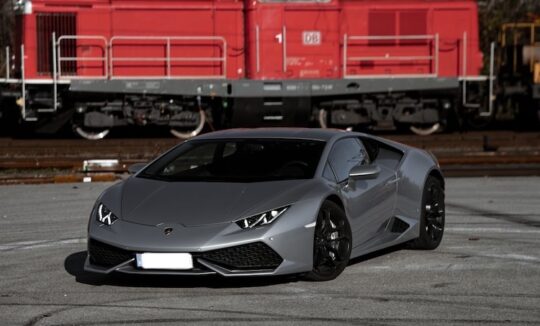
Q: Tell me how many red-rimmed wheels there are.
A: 0